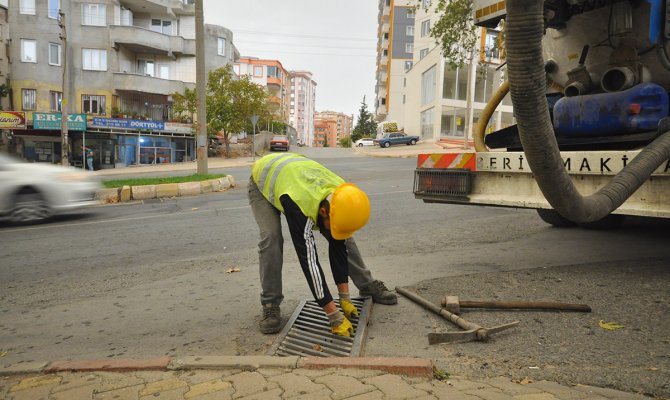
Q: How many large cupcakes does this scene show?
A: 0